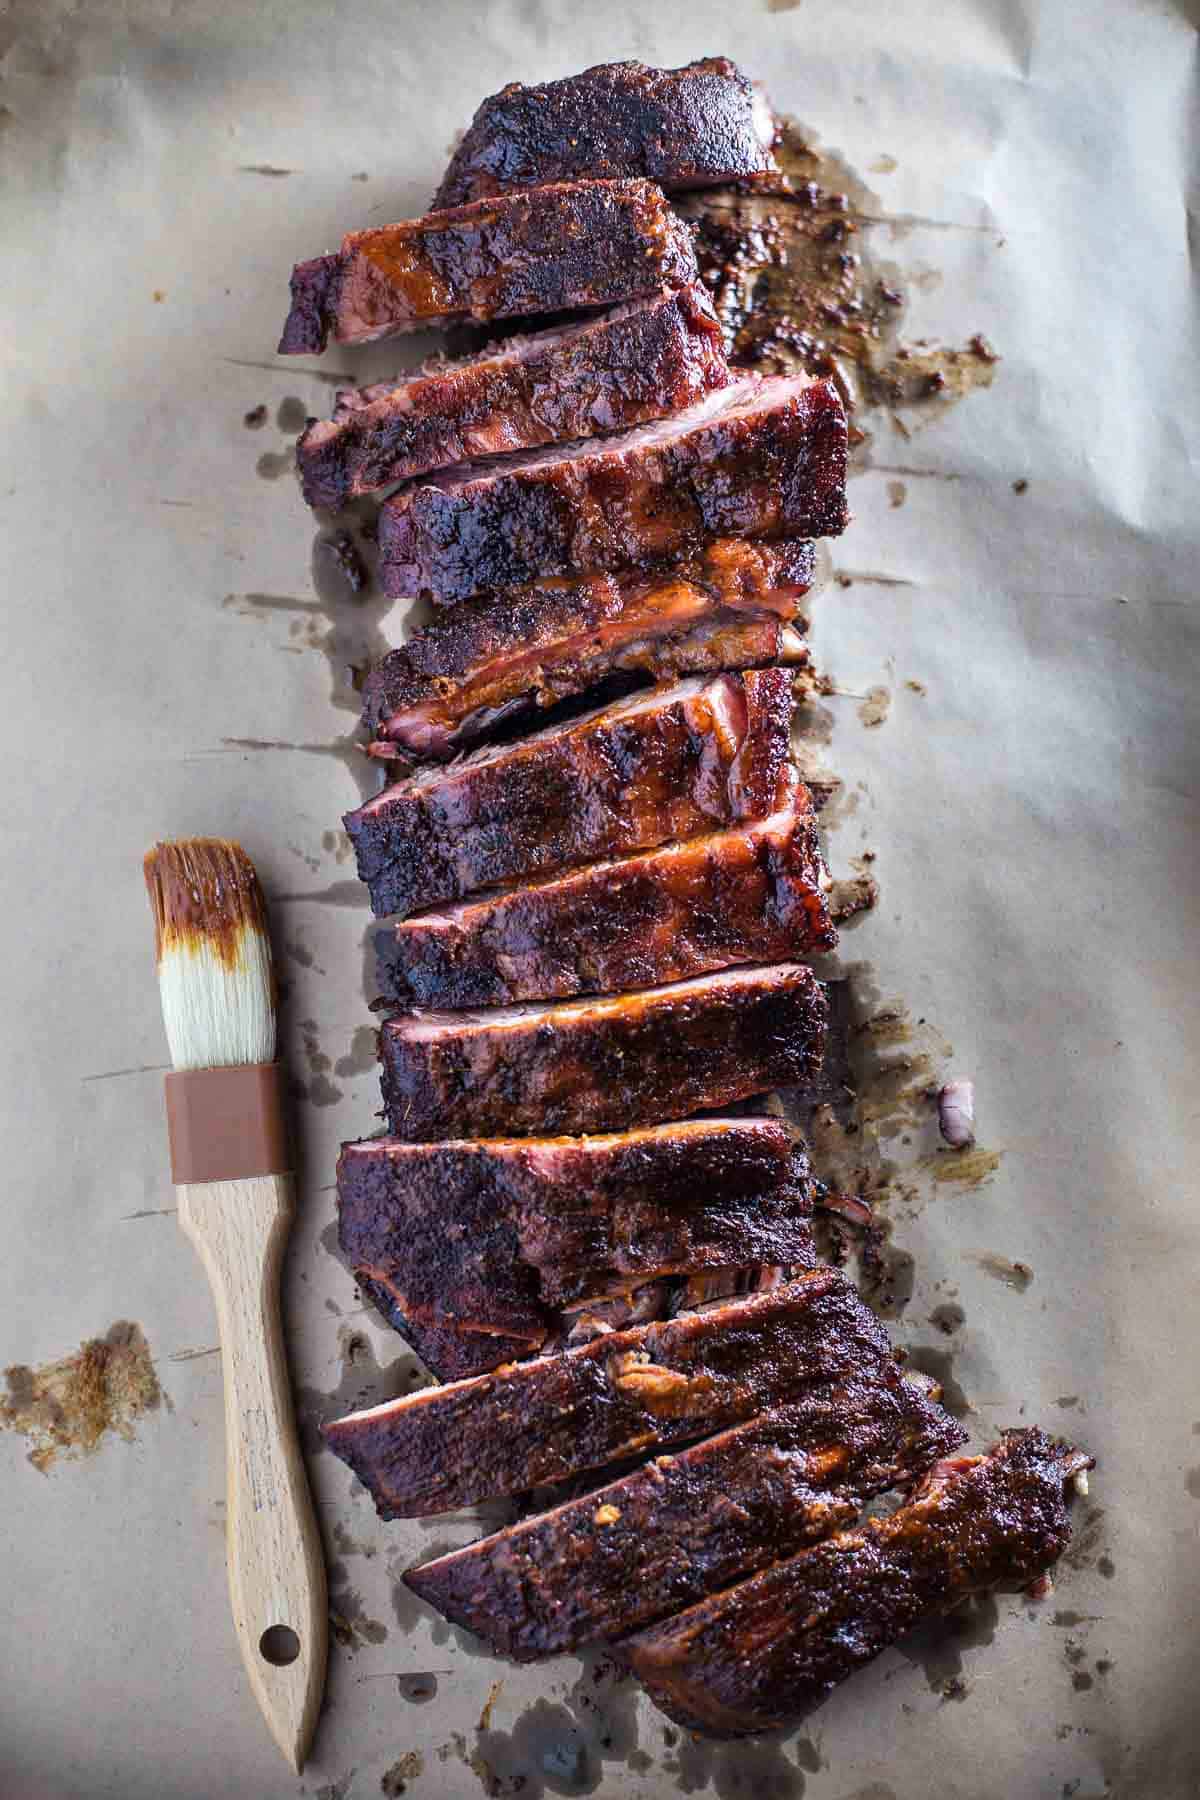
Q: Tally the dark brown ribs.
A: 12